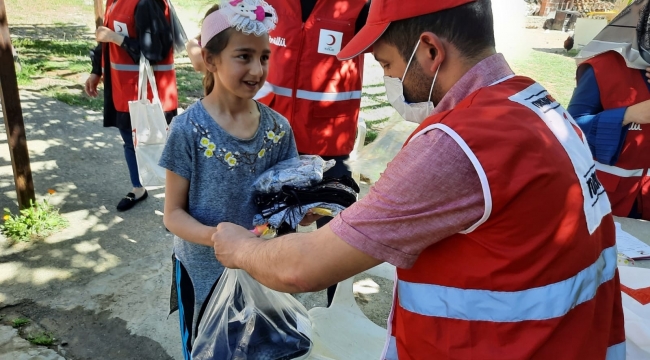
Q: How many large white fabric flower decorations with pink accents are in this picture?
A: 1